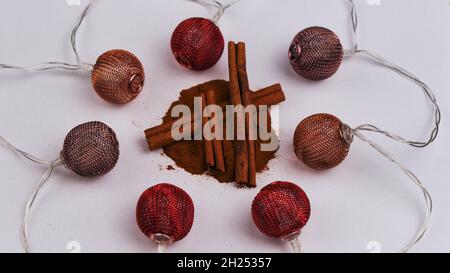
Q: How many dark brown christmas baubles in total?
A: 2